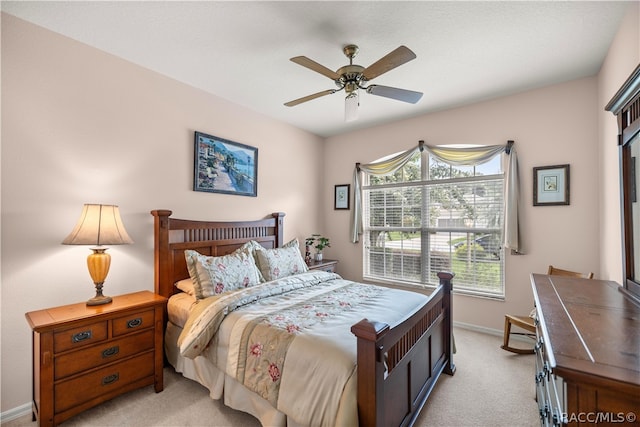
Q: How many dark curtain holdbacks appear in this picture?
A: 3